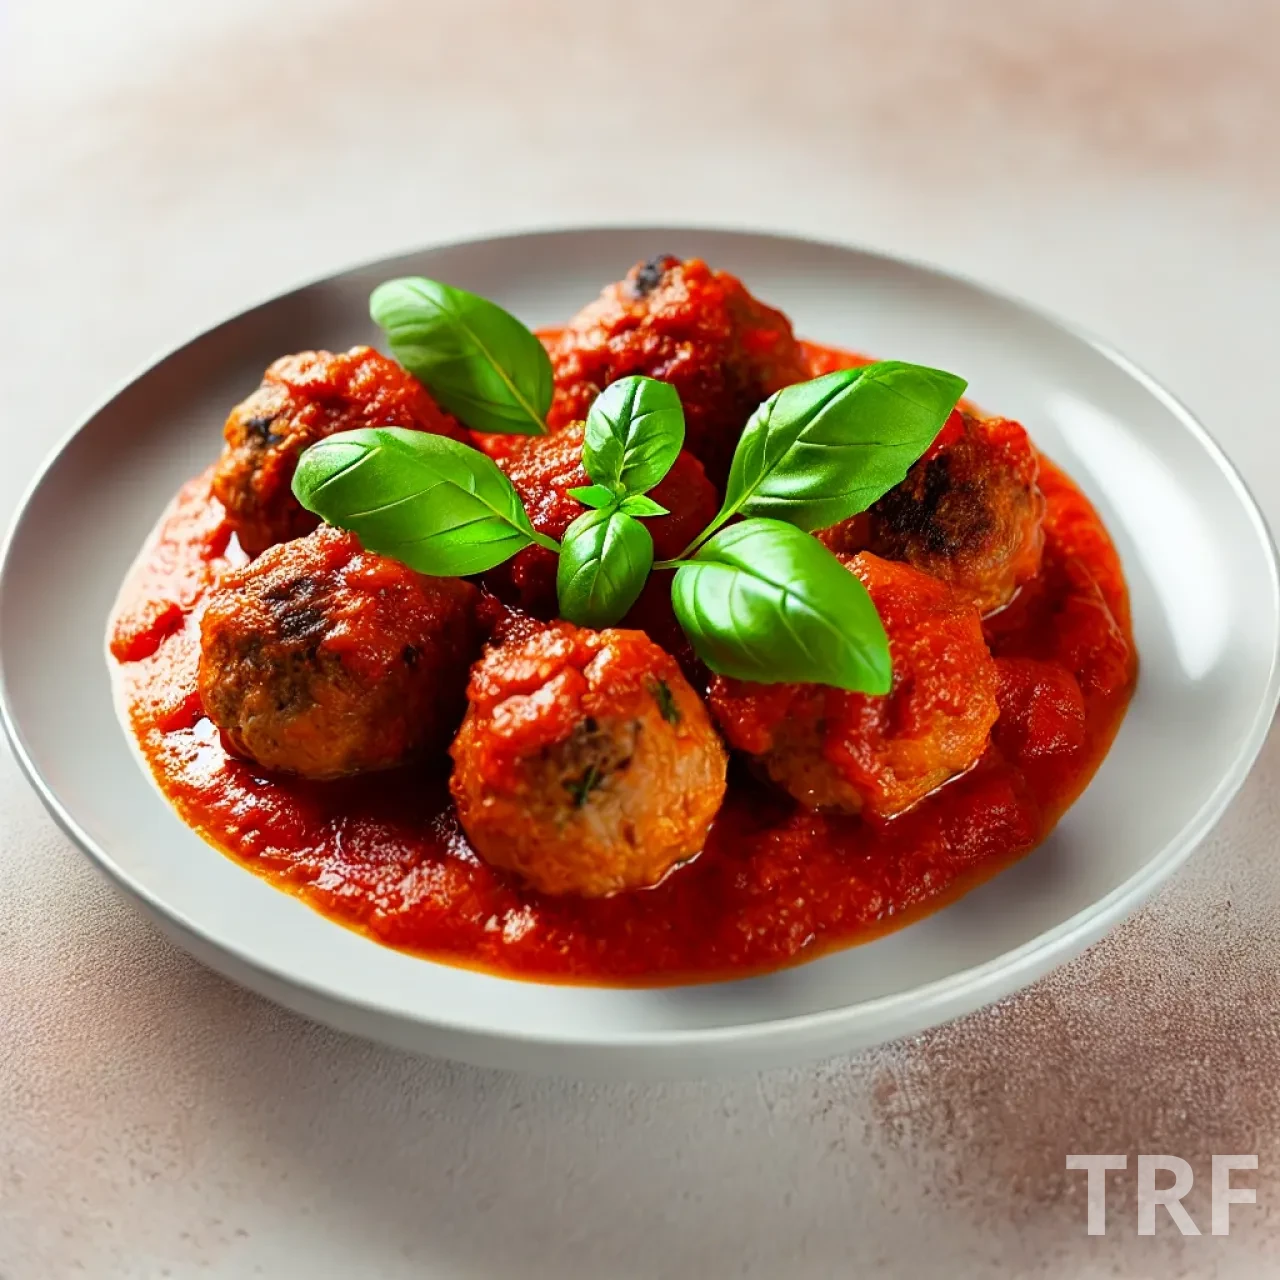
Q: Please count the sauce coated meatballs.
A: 7